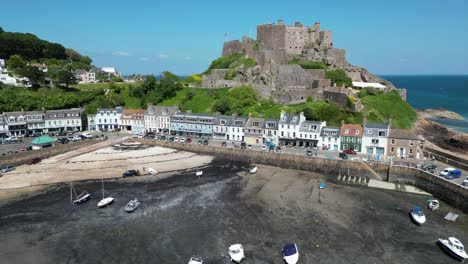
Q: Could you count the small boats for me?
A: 13